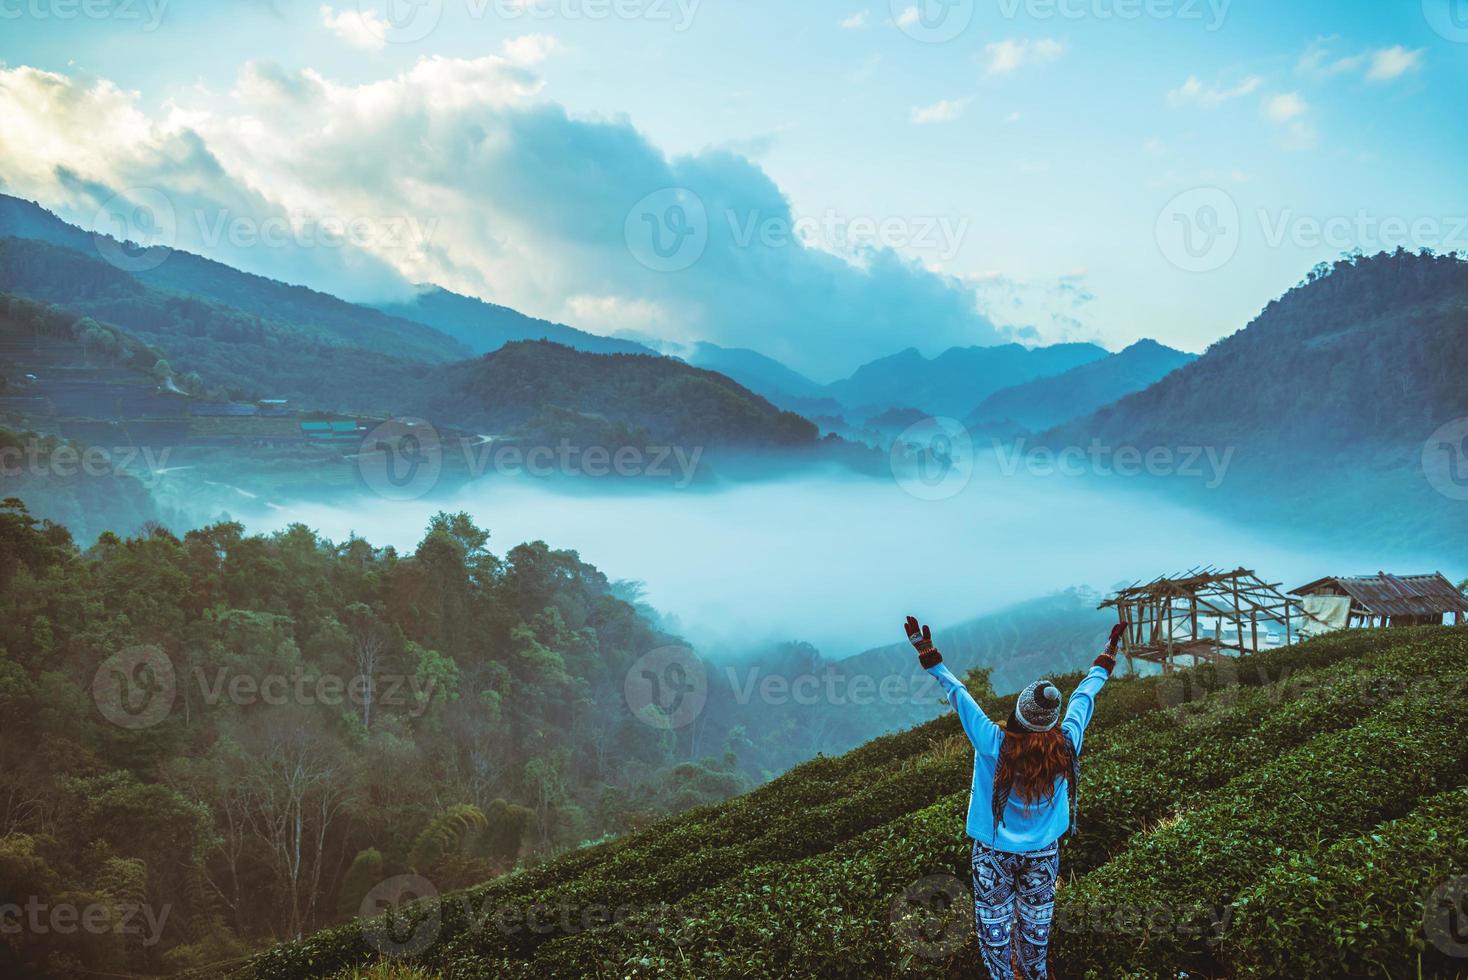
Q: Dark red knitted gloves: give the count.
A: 2